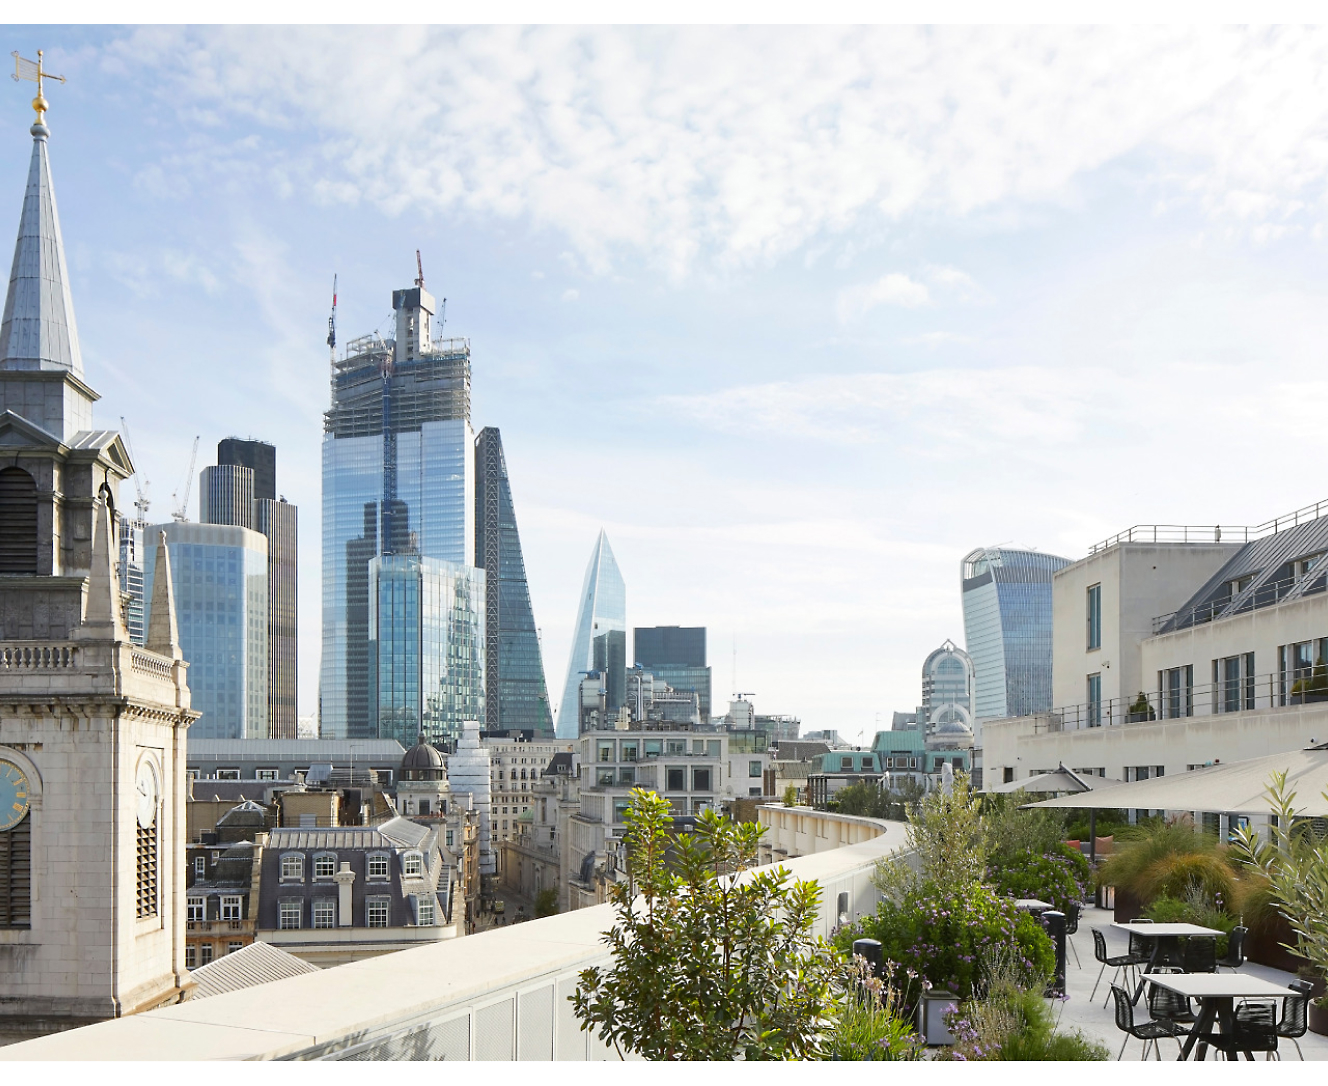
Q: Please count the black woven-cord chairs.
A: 9